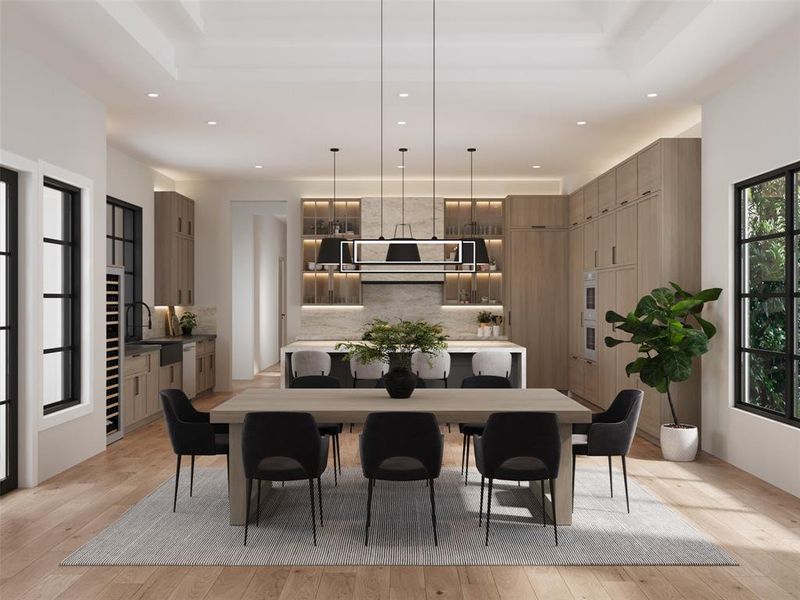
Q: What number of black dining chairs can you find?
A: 8